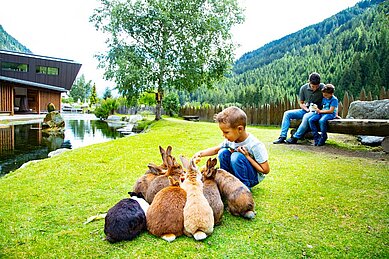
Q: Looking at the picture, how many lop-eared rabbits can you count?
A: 0